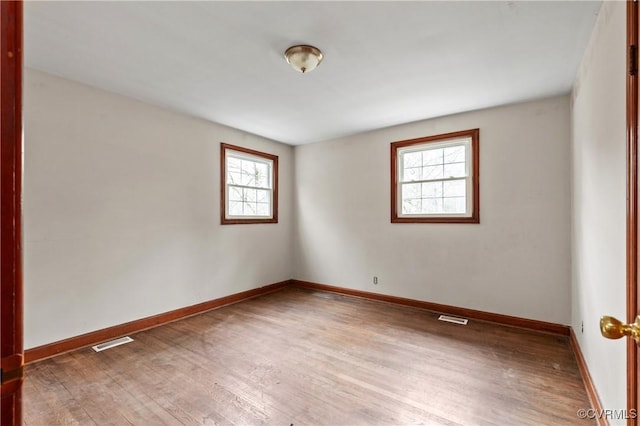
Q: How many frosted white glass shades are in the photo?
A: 1